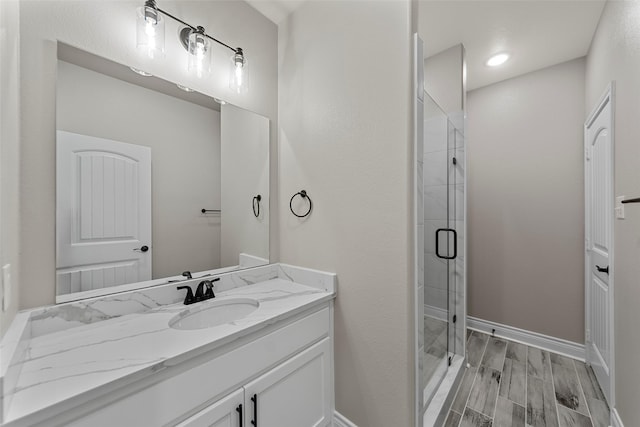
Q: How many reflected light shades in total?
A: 3